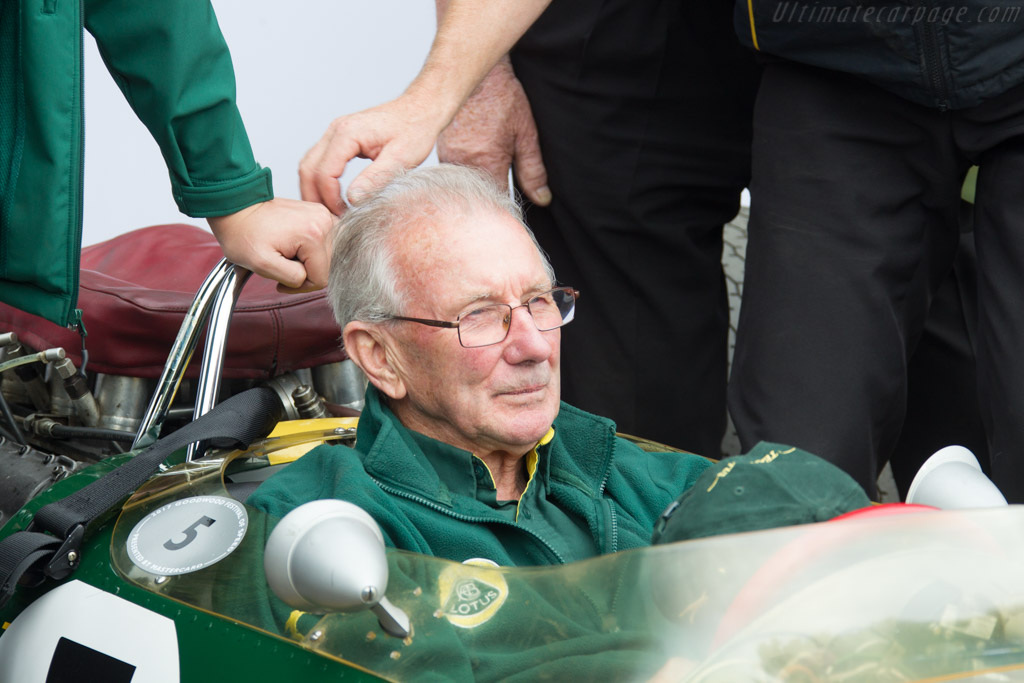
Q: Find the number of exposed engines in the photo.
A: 1